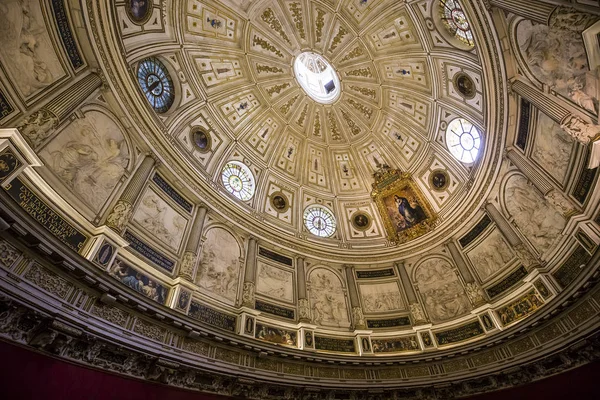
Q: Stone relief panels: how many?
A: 12